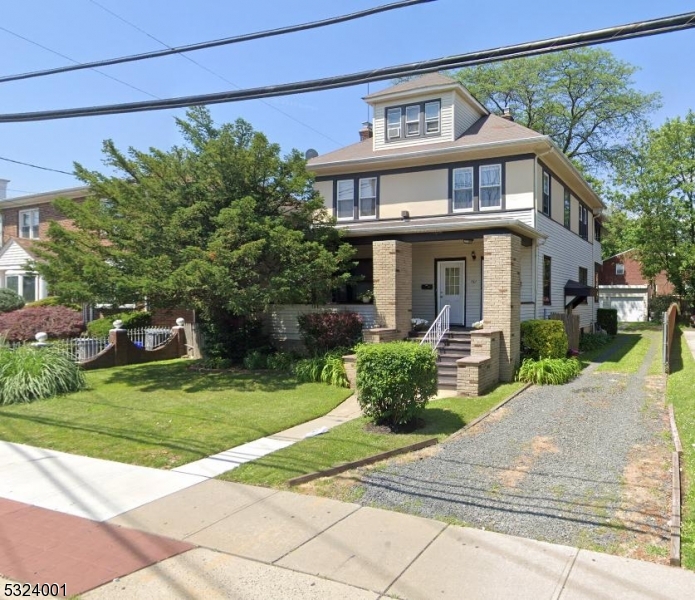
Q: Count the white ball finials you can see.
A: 3